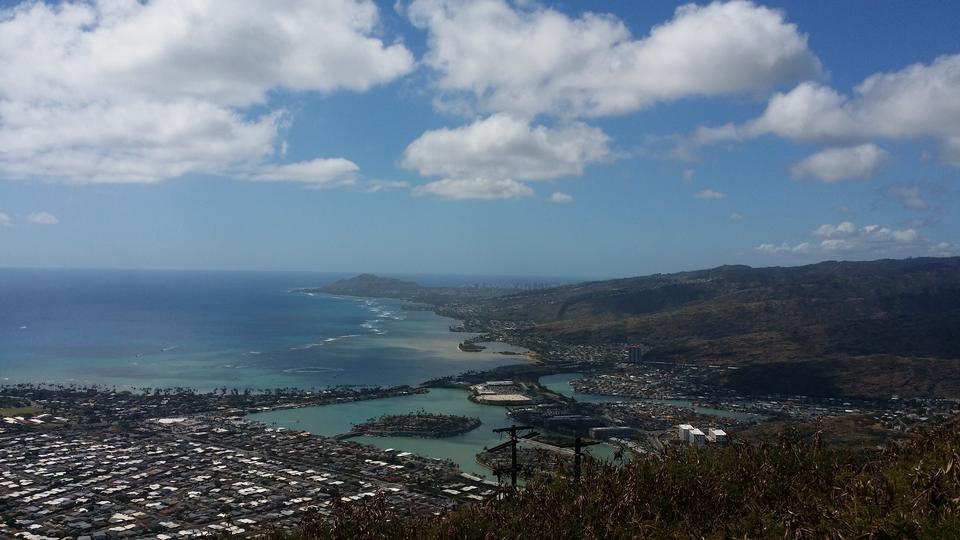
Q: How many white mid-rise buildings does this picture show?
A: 3